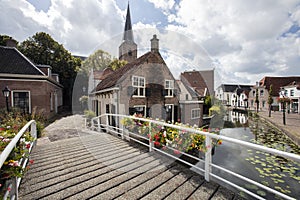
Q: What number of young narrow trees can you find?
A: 2